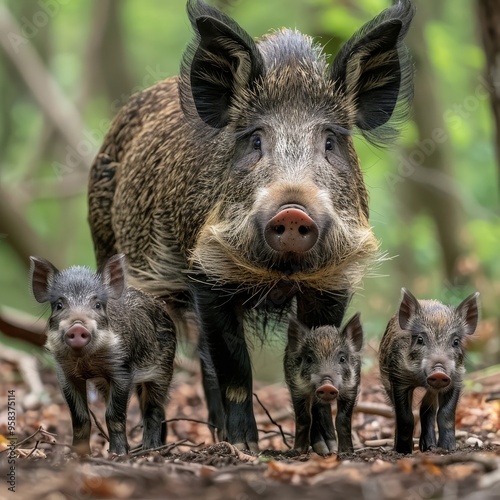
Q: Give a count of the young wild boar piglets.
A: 3